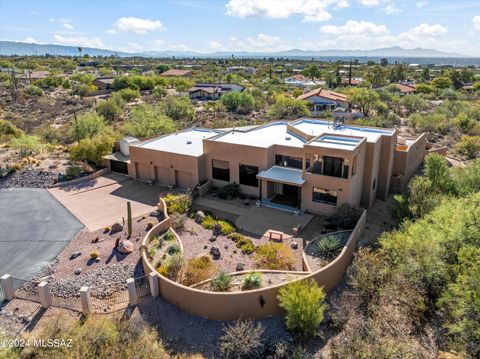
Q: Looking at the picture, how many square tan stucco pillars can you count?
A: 5